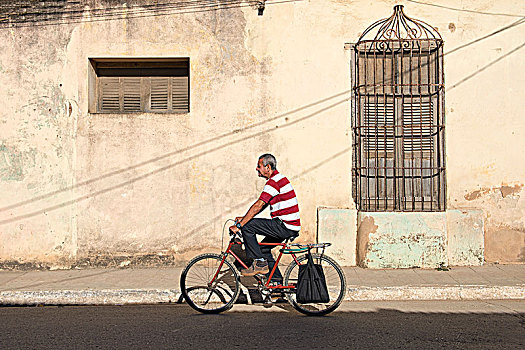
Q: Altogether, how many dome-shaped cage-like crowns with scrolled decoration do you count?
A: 1